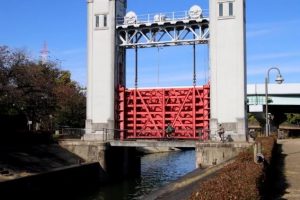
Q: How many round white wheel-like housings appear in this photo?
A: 2